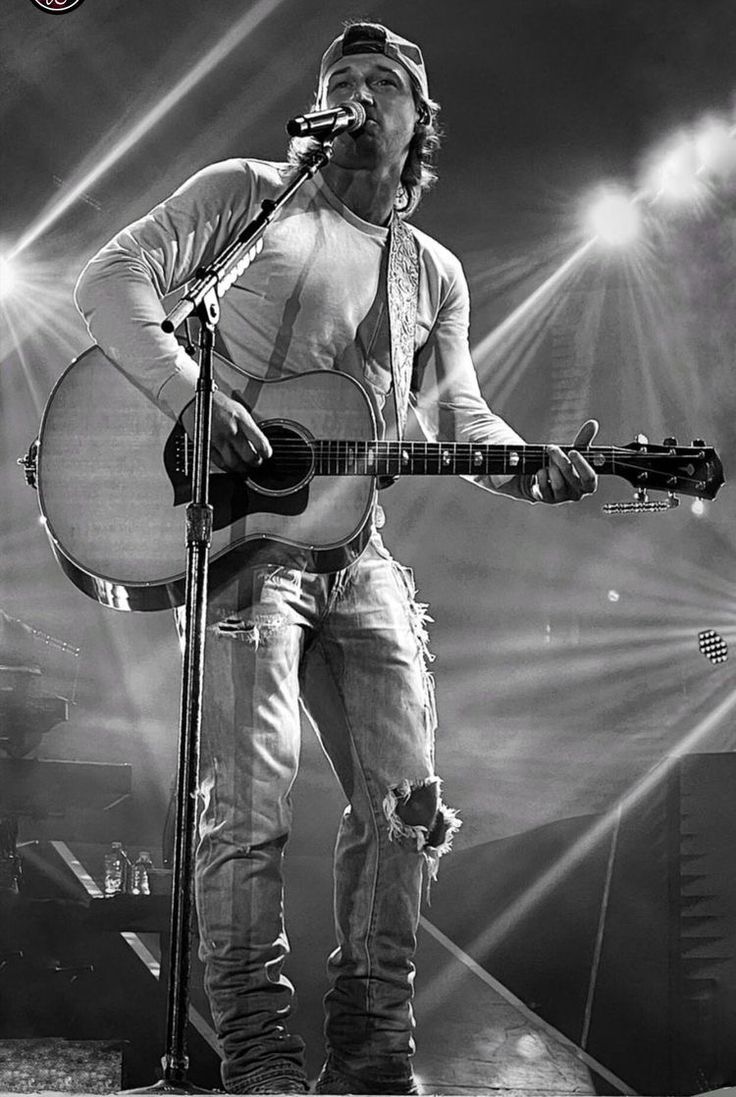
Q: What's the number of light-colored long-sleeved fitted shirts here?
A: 1